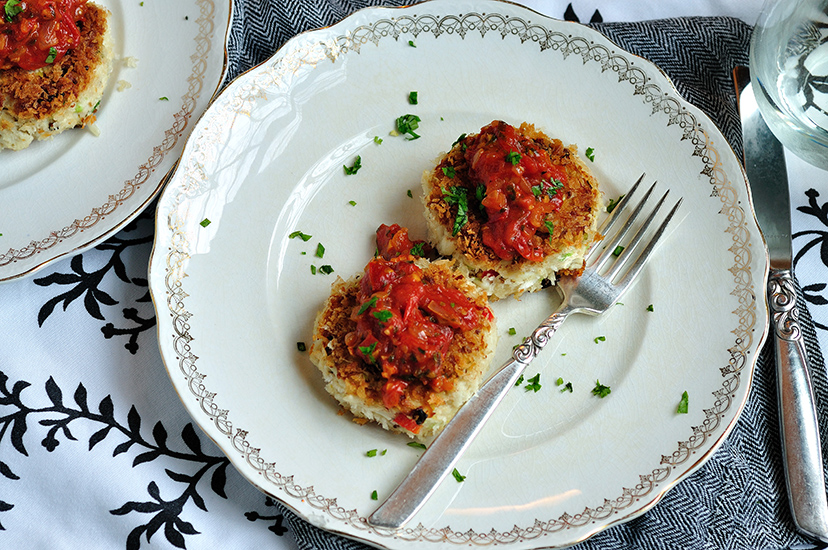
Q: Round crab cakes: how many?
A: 3